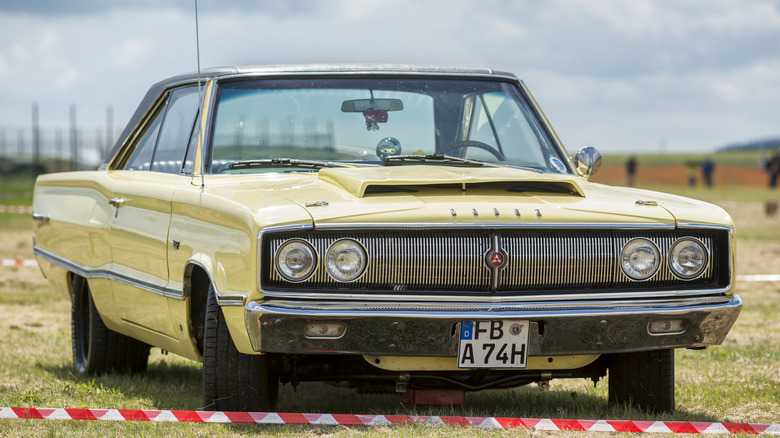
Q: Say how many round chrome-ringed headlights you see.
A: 4